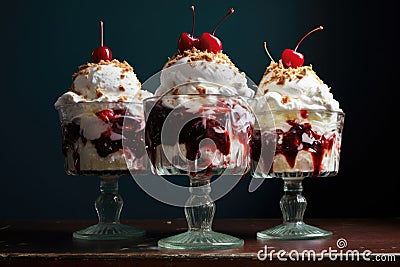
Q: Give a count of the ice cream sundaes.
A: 3